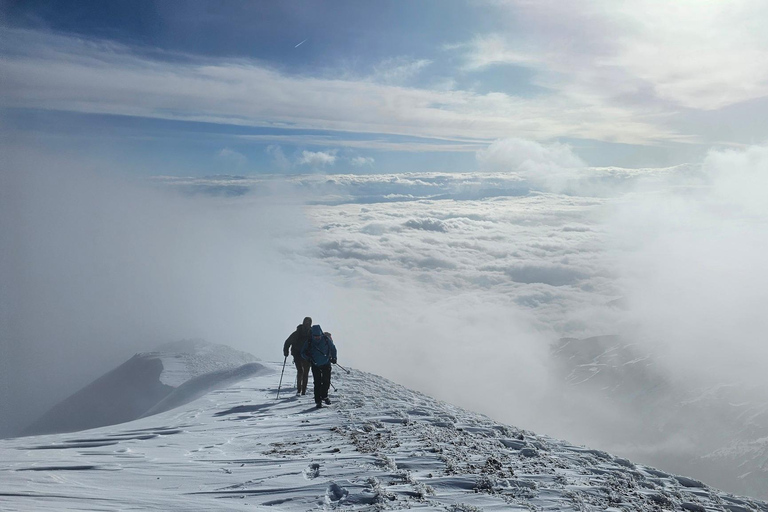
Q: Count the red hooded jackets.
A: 0